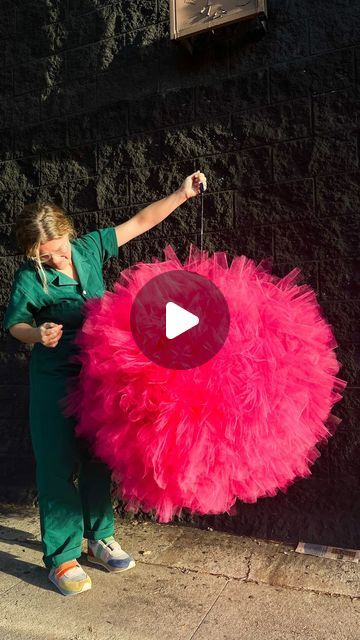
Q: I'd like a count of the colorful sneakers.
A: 2